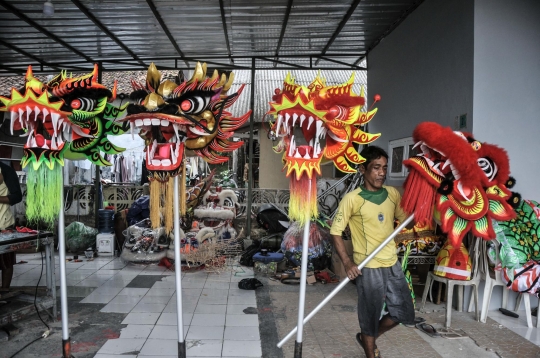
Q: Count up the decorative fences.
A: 1